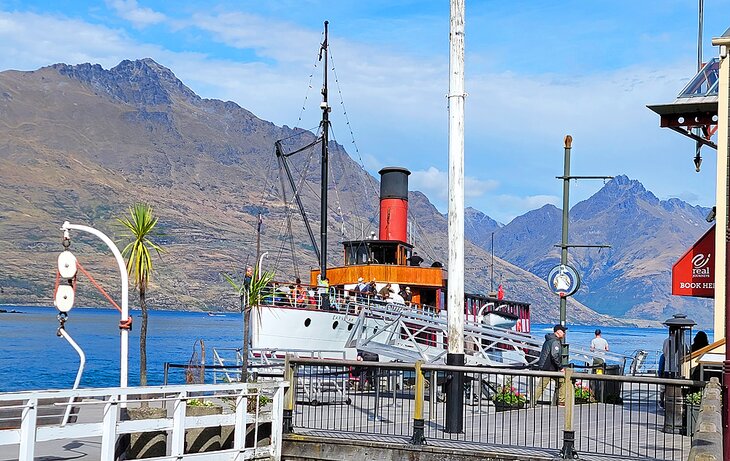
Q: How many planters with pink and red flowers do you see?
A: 2